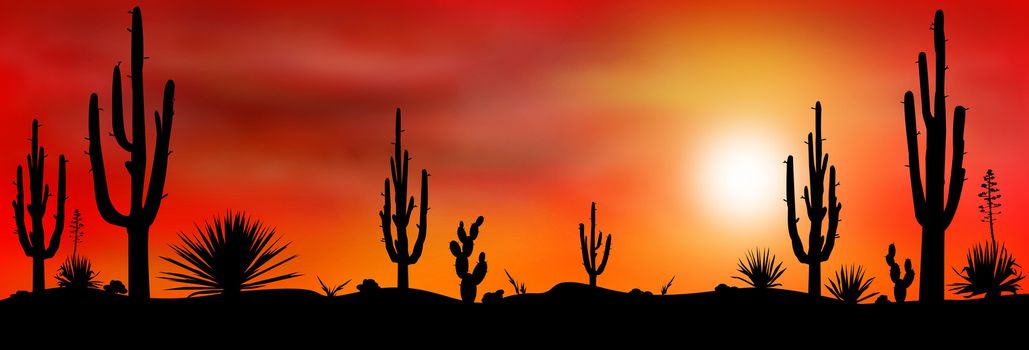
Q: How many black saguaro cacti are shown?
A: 6